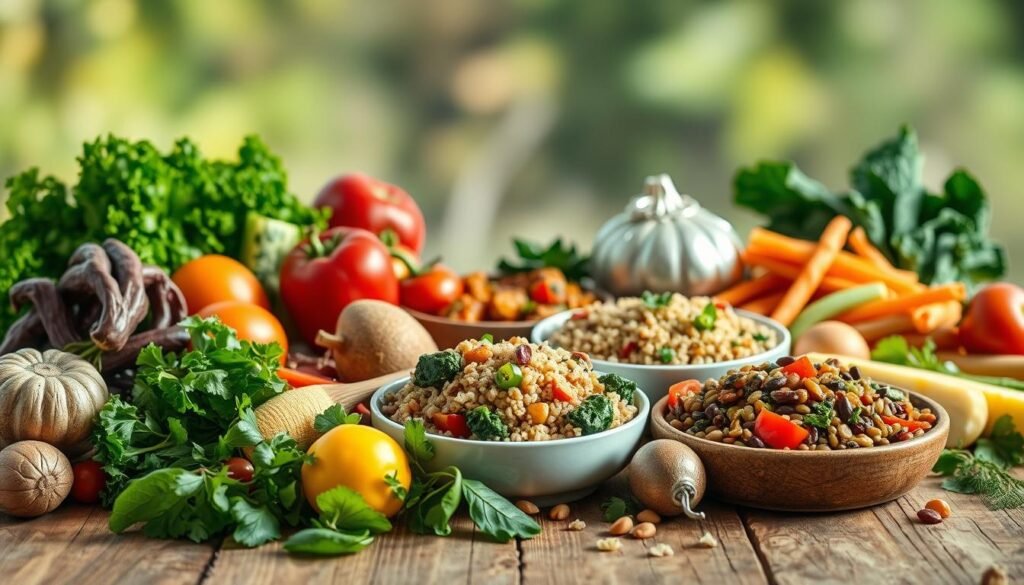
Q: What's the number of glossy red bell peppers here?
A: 2